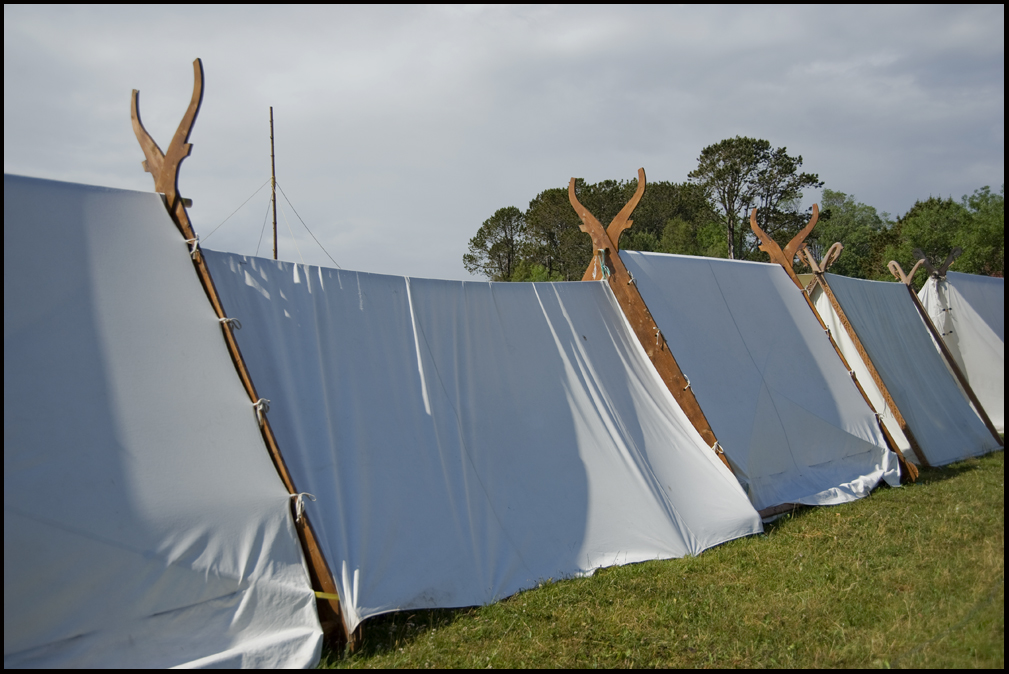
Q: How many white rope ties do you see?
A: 12